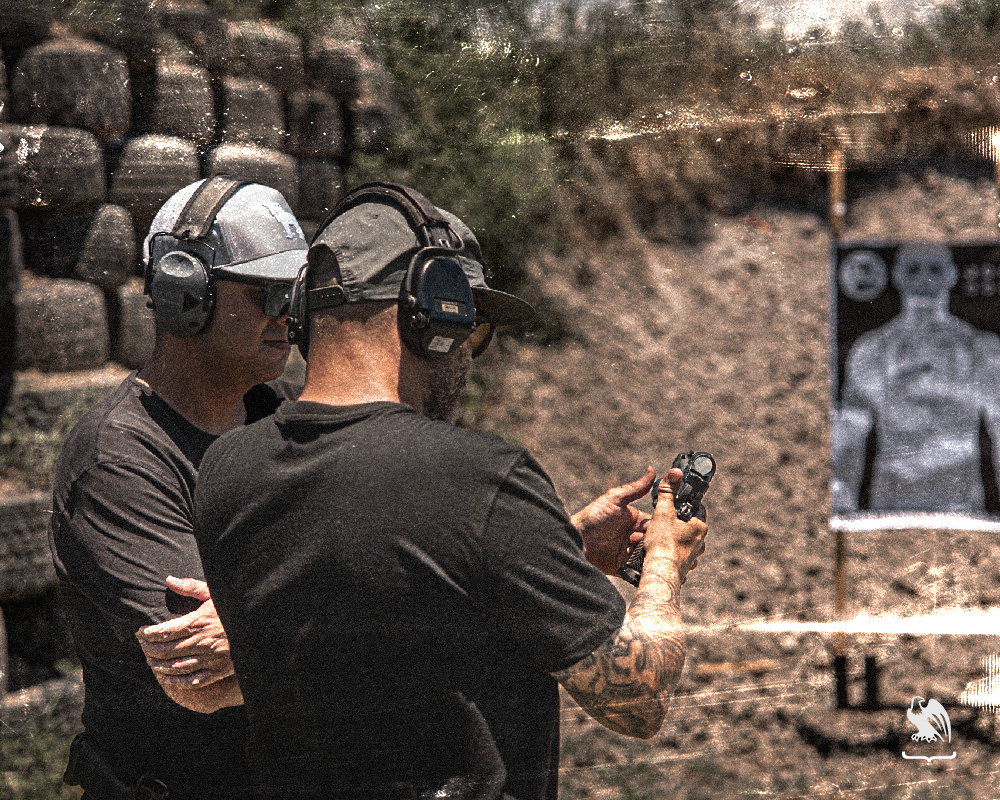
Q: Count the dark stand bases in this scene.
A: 2